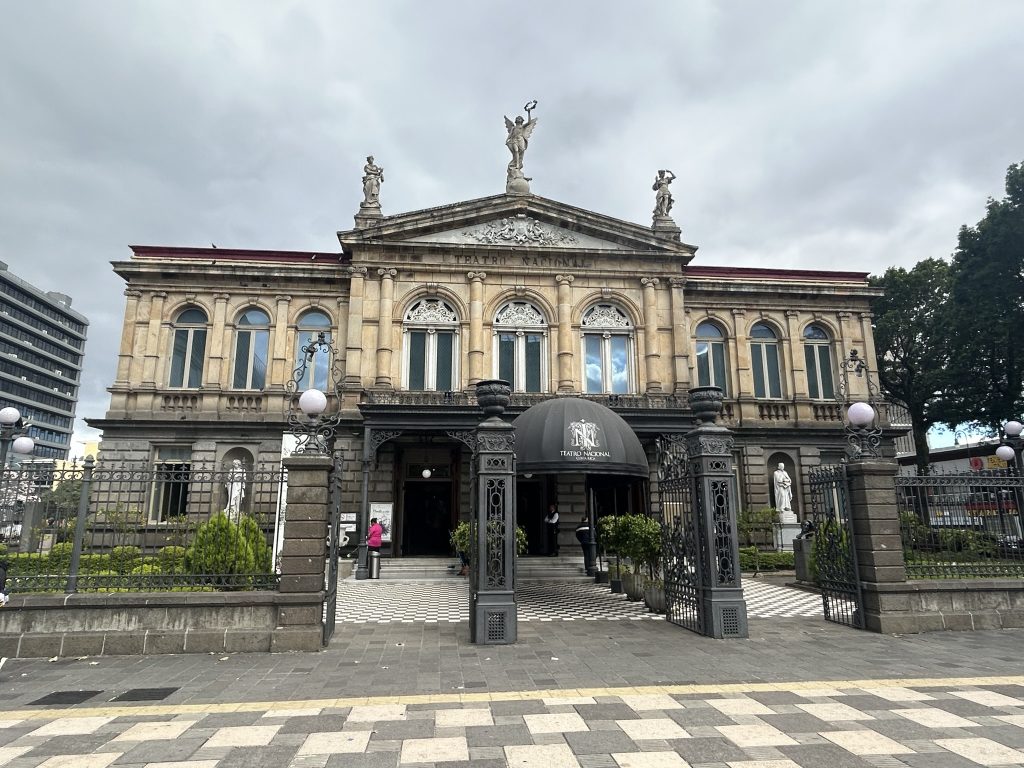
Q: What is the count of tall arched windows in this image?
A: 9